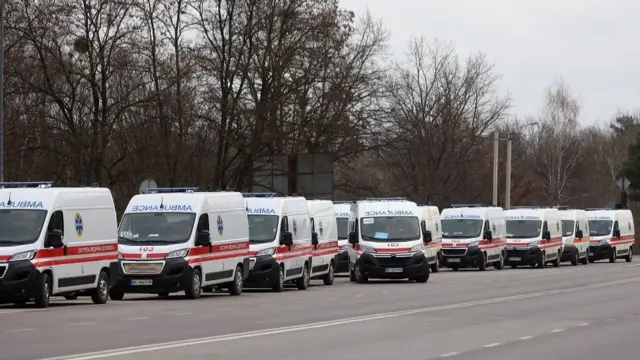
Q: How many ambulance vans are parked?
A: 11